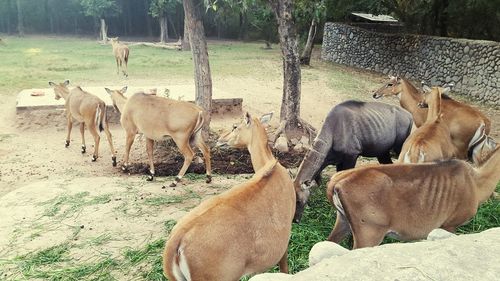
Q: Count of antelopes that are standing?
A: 8